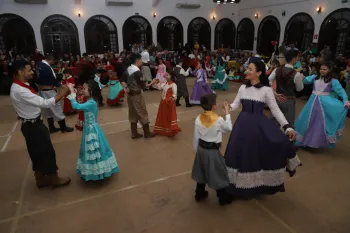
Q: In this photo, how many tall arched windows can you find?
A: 11